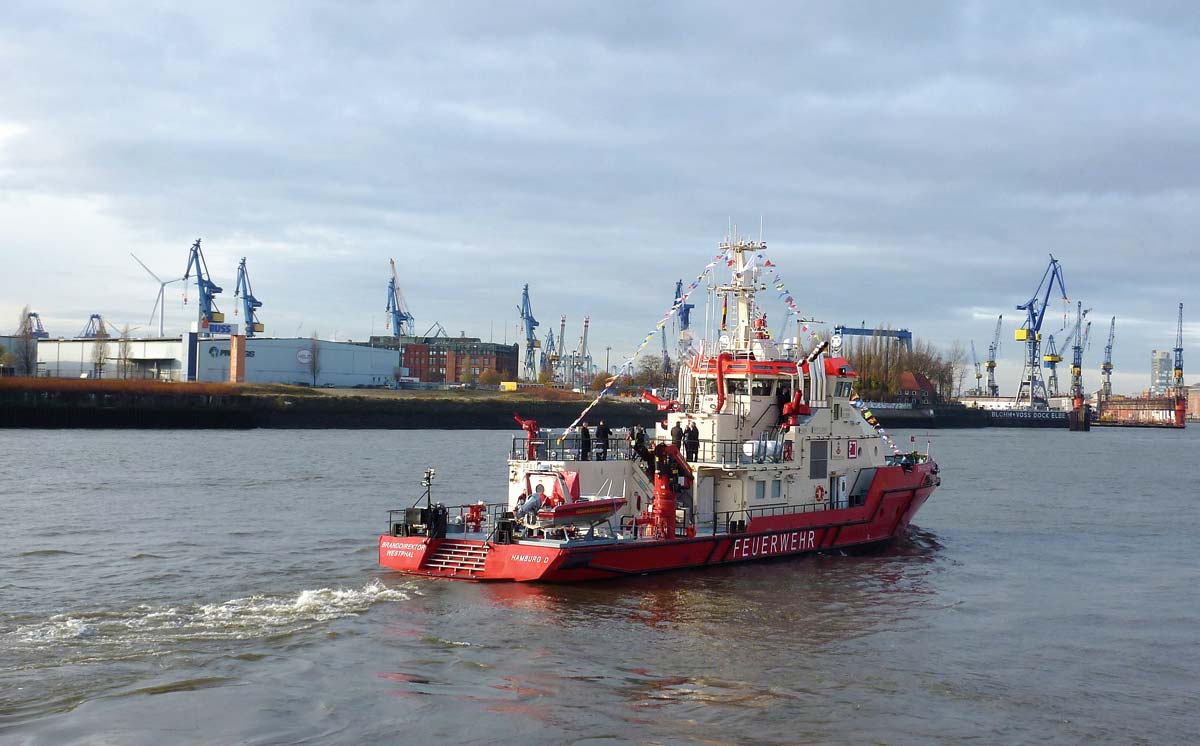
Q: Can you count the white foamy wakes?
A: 1